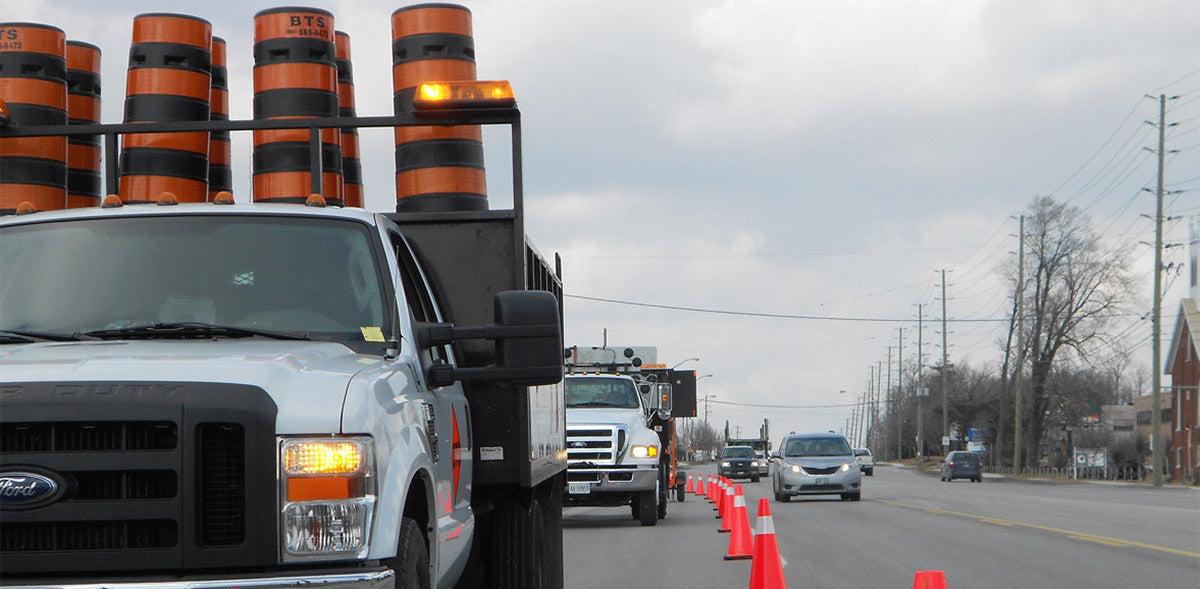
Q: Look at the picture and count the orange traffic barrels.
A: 7